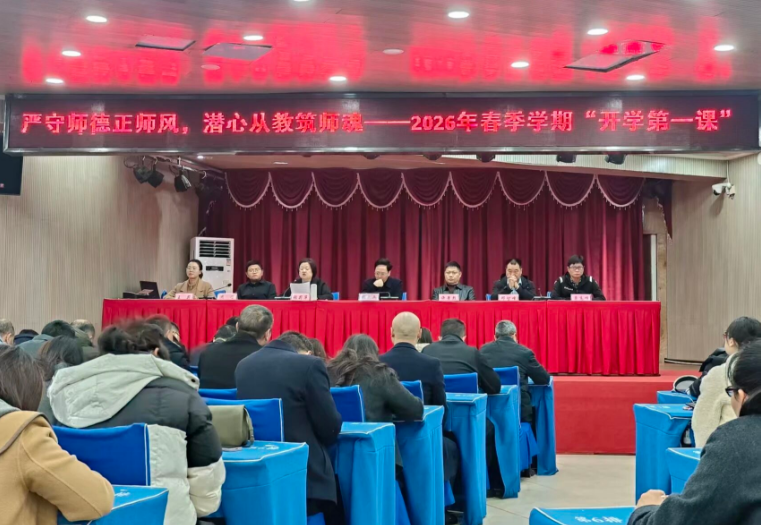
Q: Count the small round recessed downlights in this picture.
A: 13